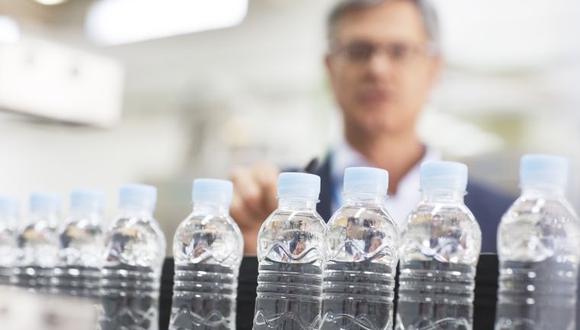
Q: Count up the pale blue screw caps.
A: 9